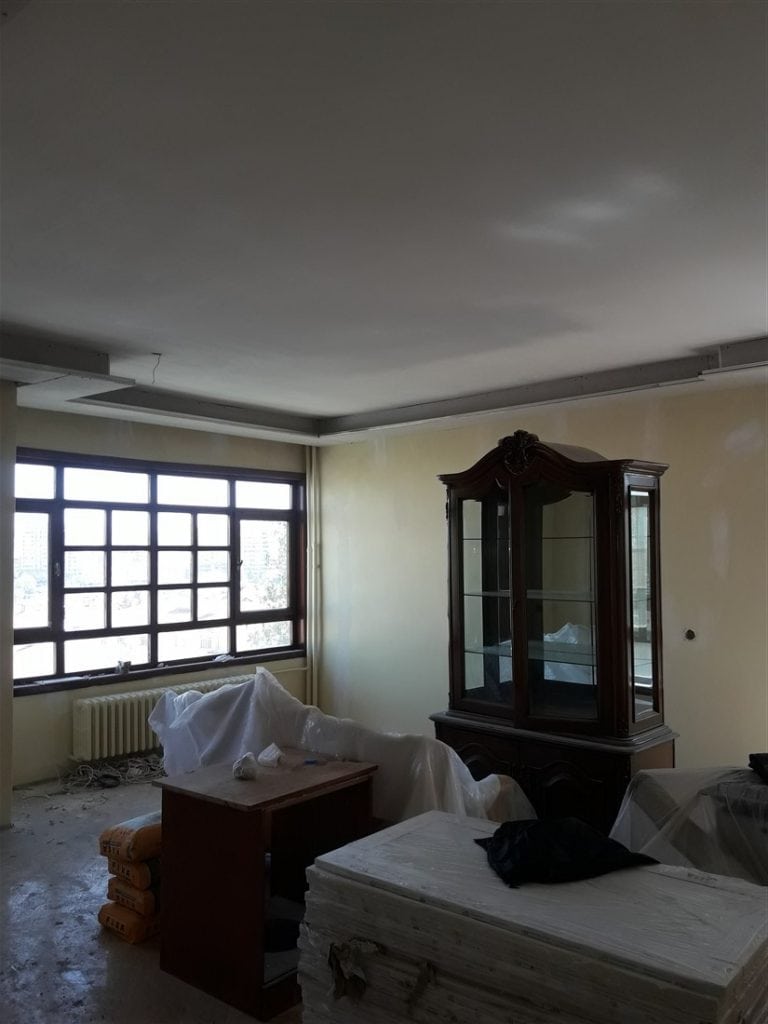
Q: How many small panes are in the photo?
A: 12